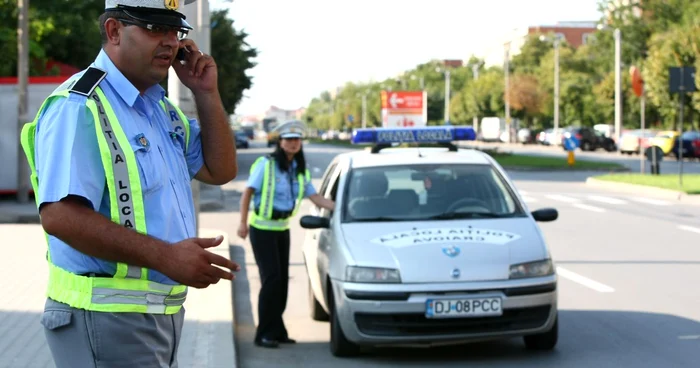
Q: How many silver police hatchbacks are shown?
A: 1